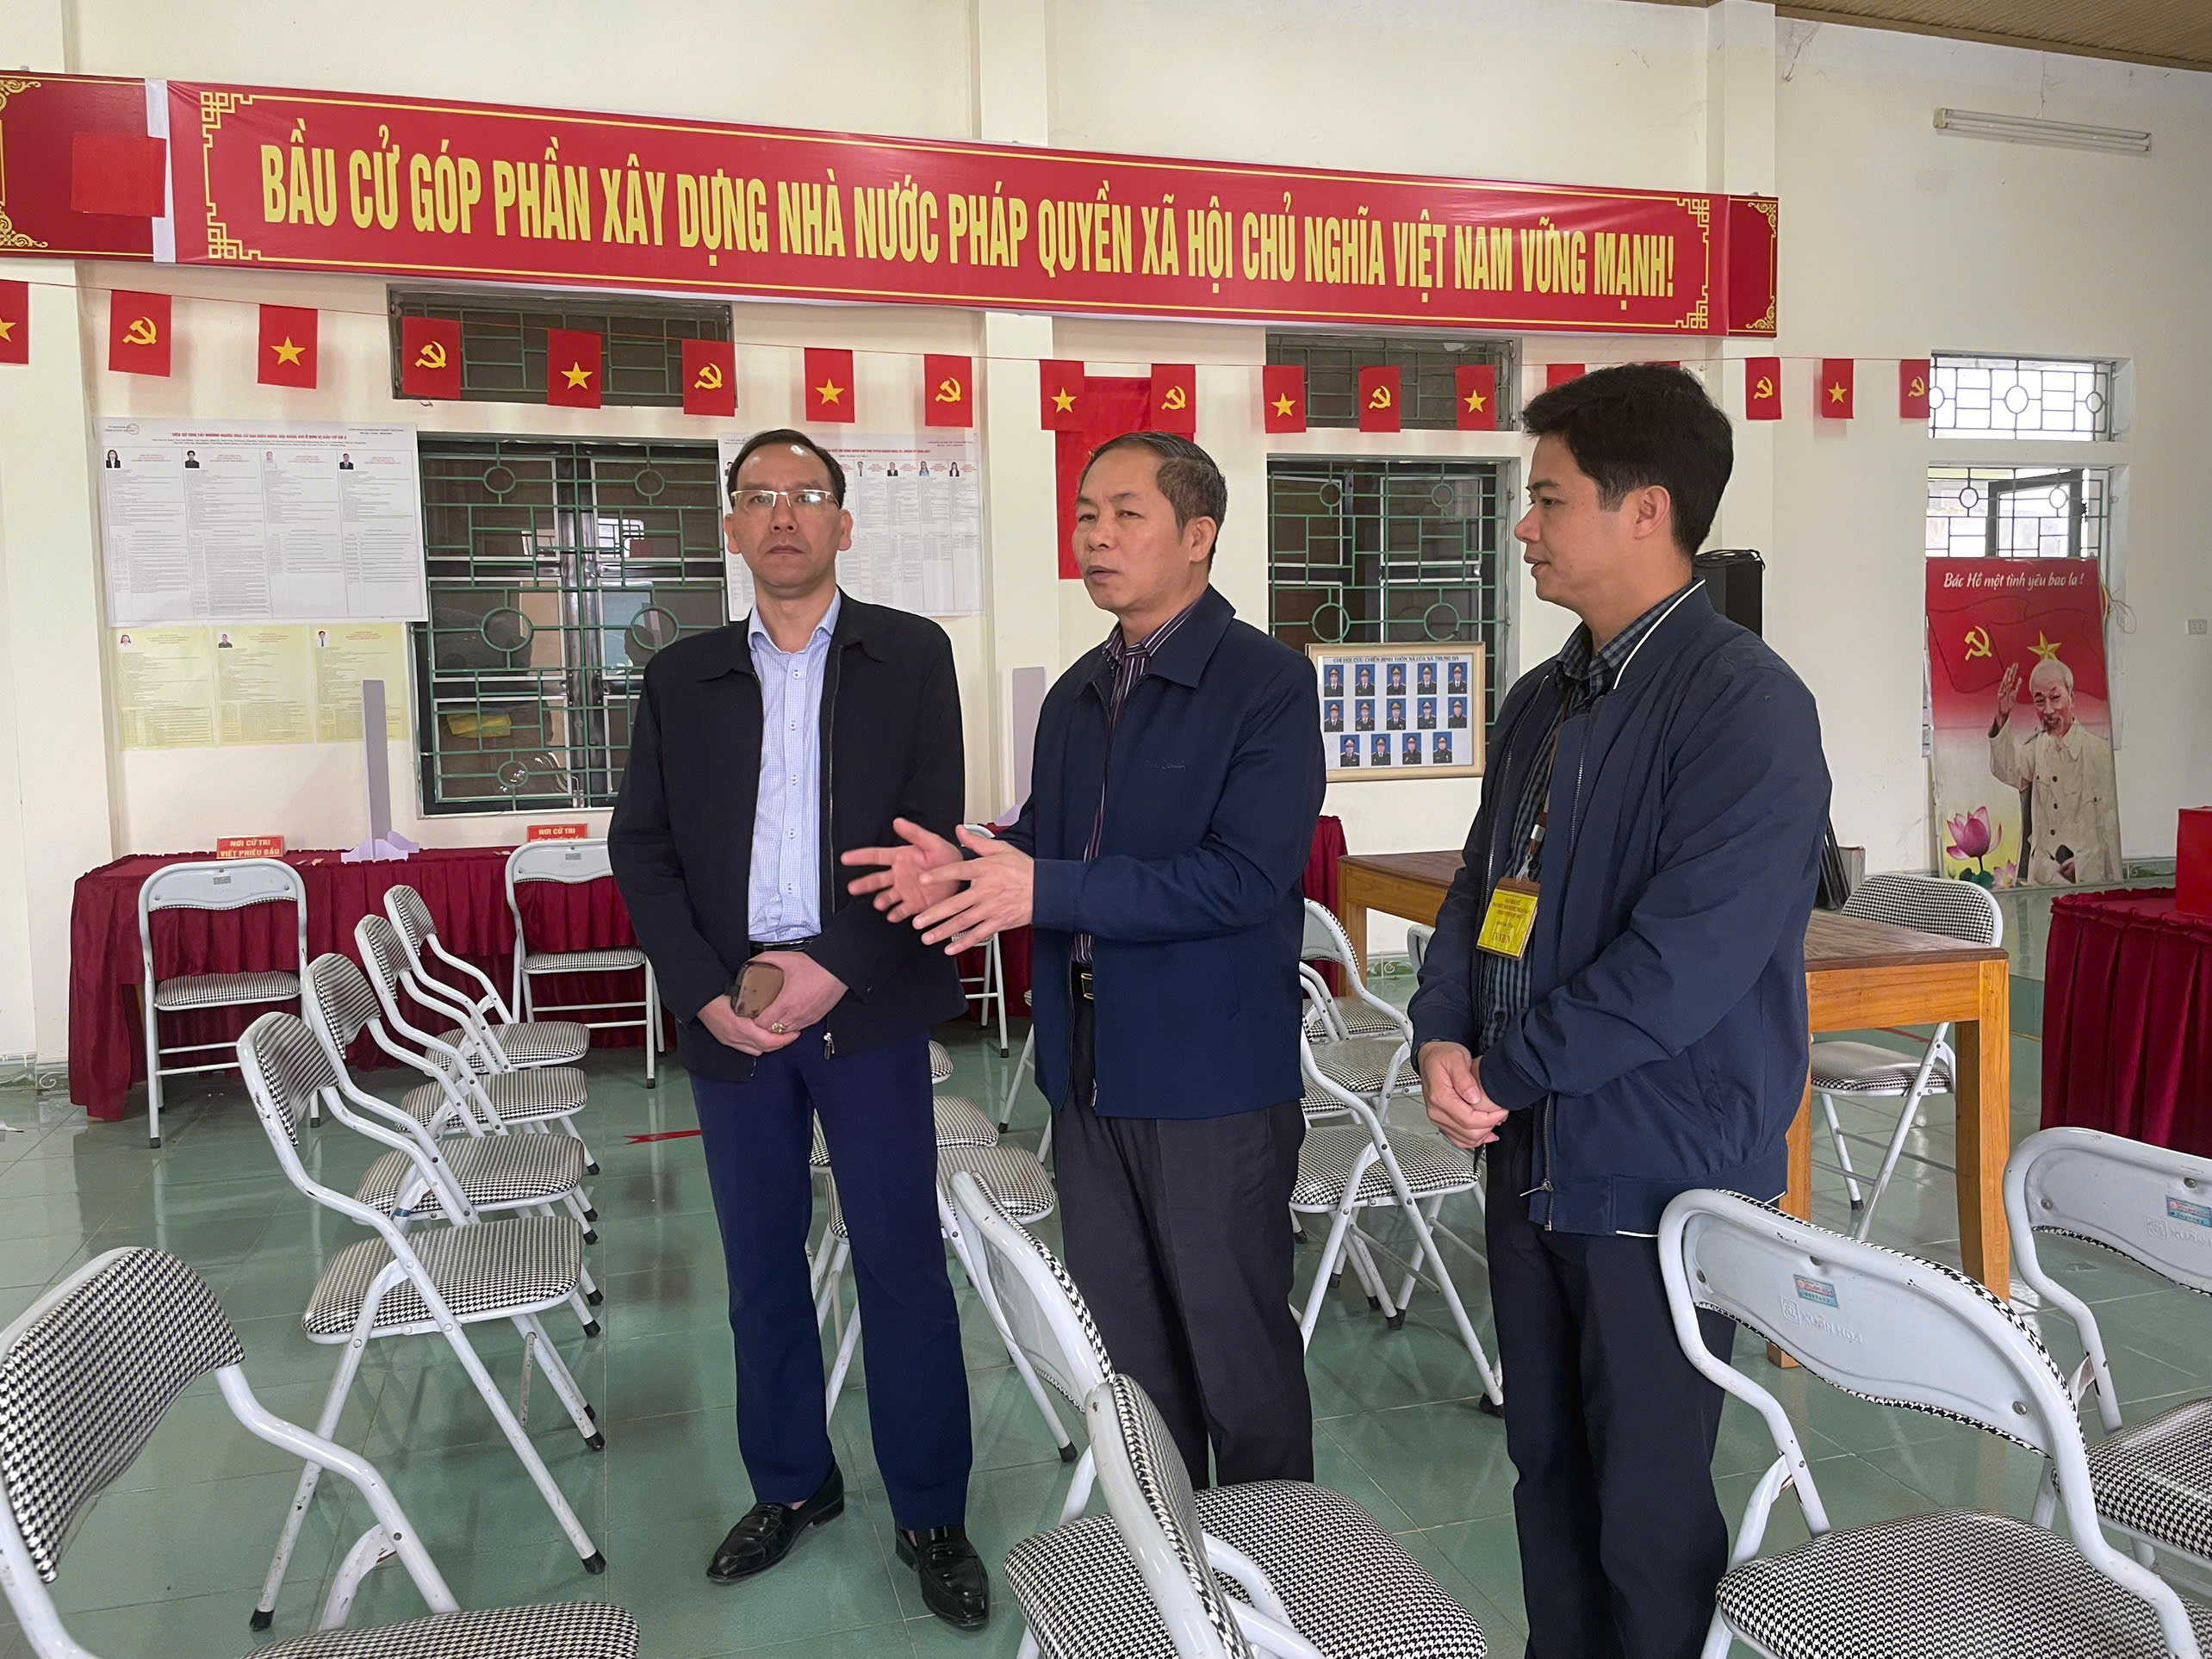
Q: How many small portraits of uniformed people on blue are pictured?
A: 14